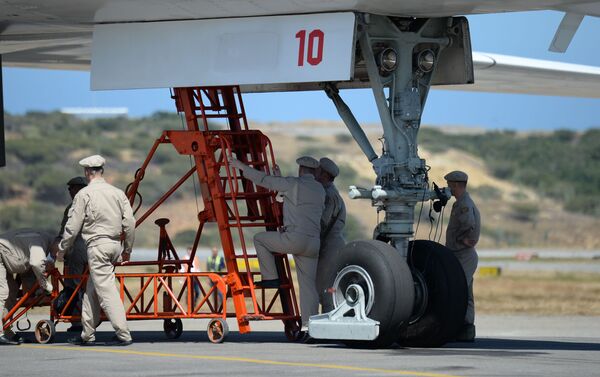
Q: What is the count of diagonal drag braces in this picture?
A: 1